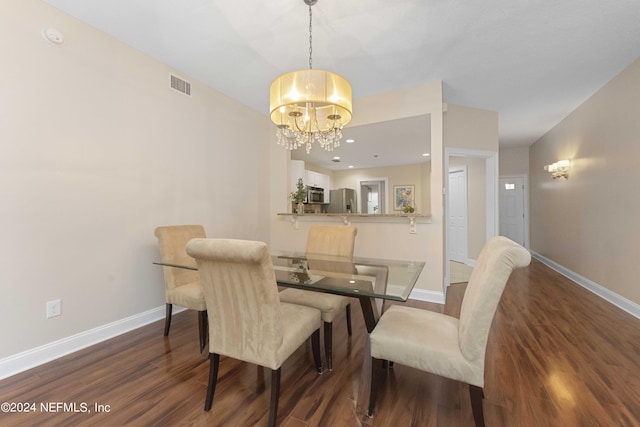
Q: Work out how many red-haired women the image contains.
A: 0